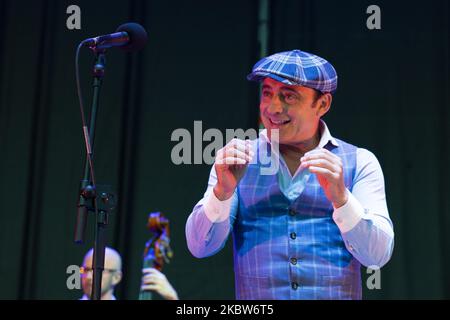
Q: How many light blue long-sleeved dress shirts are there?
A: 1